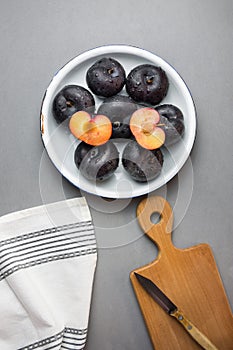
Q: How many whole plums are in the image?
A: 7